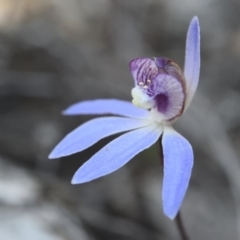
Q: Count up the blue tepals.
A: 5